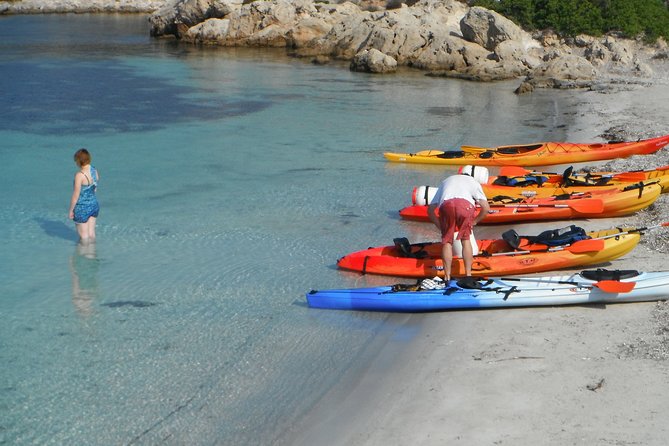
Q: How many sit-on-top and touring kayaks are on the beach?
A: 5